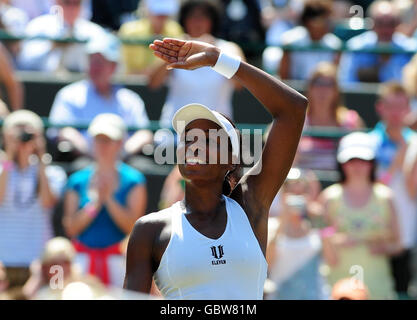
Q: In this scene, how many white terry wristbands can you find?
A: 1